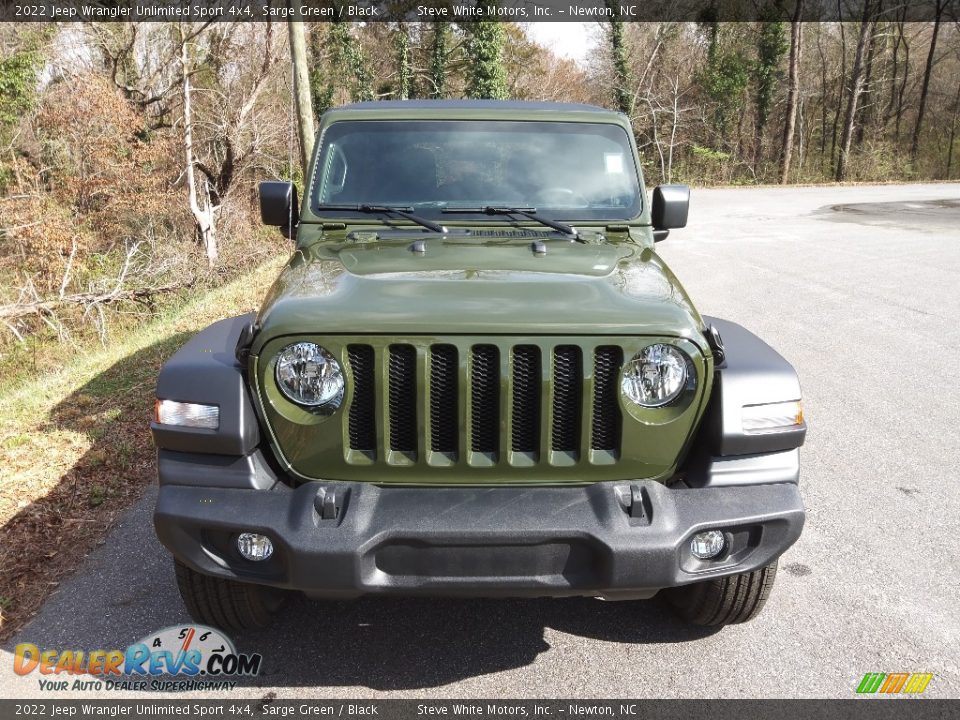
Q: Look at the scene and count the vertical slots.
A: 7